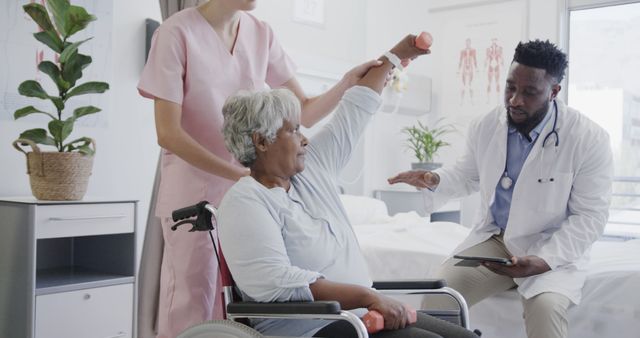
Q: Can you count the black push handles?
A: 1